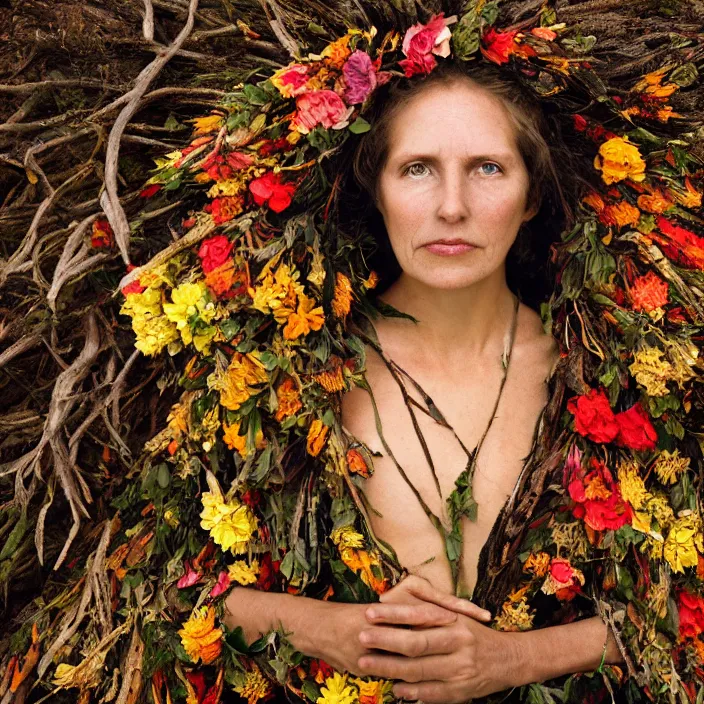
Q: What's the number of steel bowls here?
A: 0